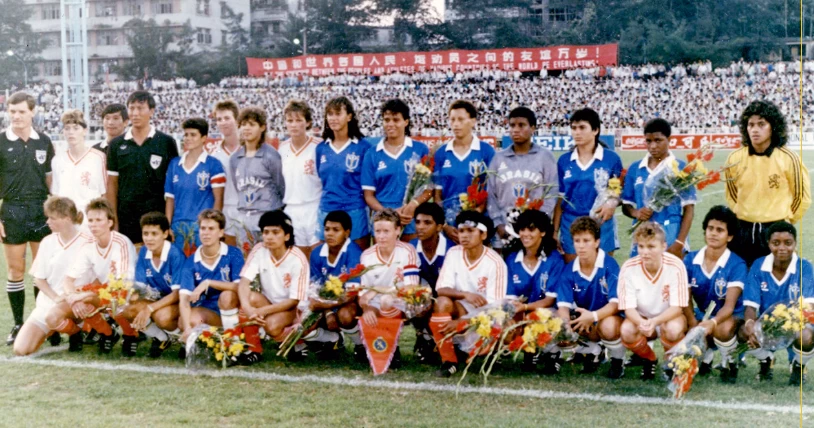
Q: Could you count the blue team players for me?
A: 14